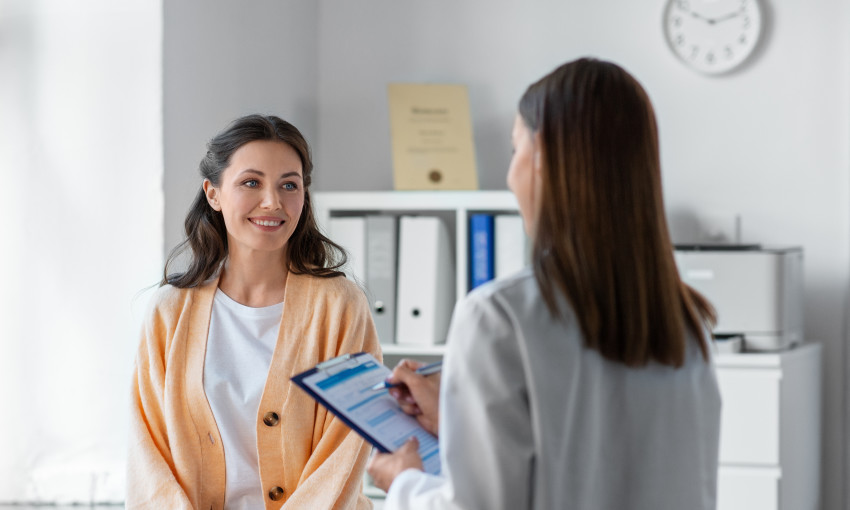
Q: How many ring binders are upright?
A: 5